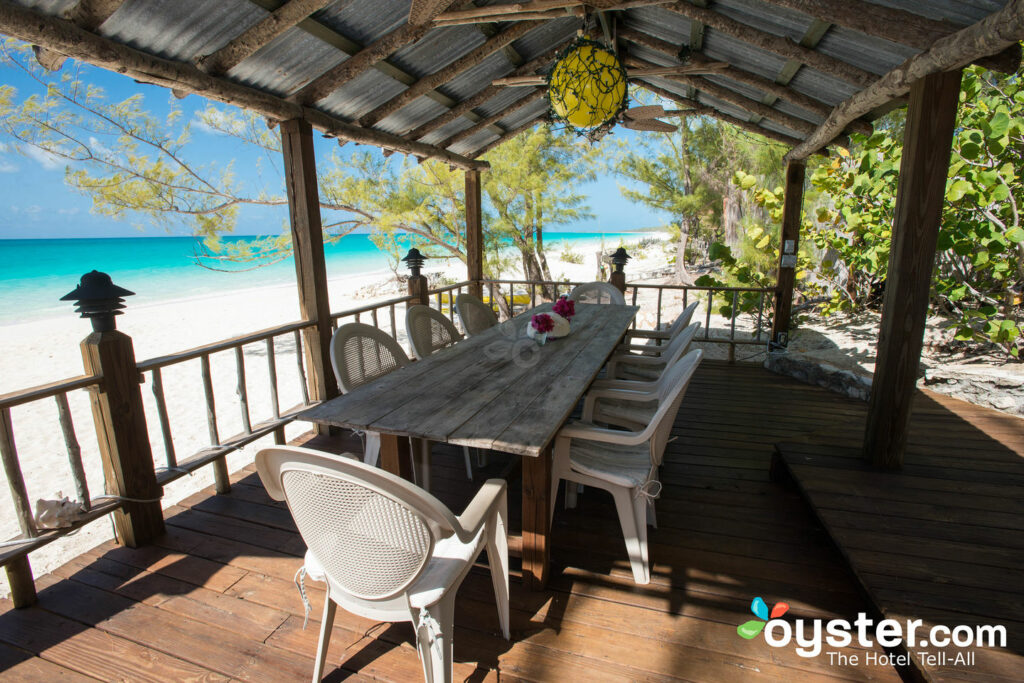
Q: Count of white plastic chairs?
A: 8